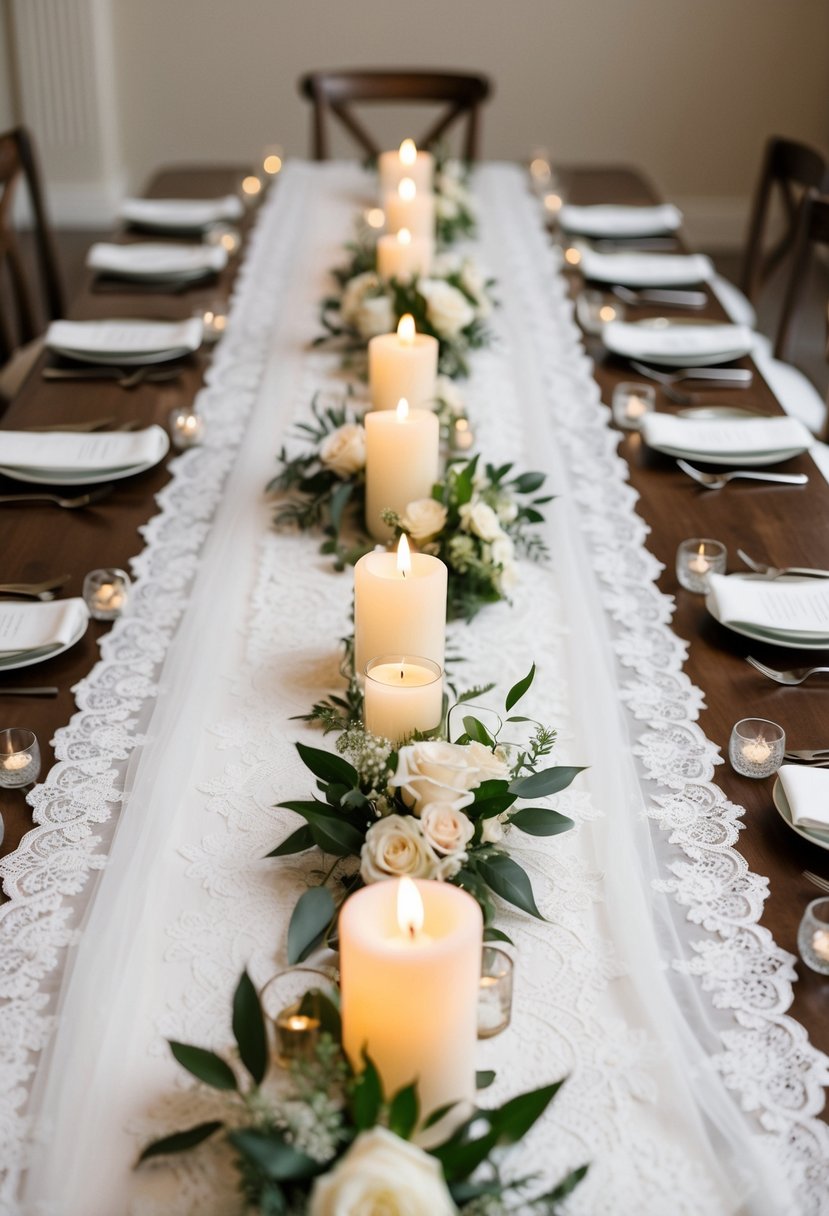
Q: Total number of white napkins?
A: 11